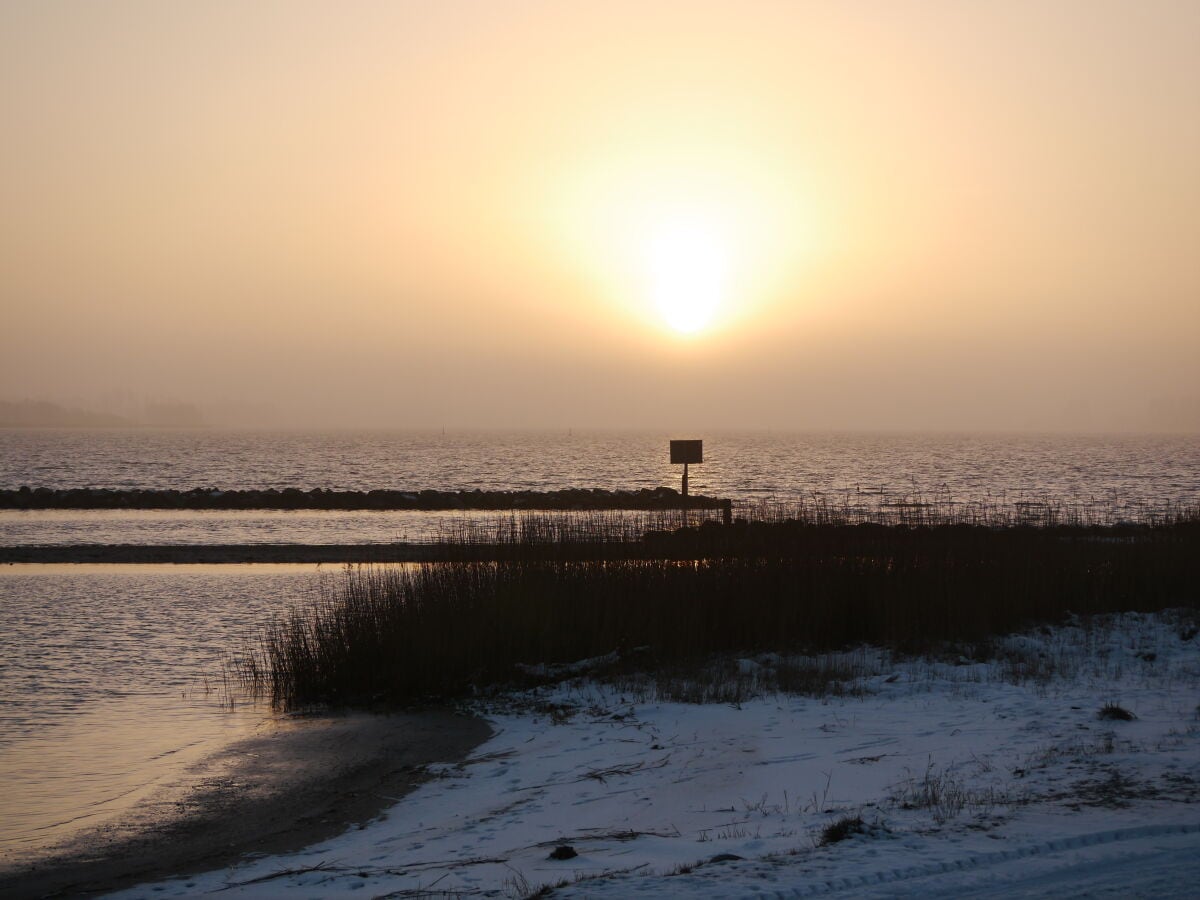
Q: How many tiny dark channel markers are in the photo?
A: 2